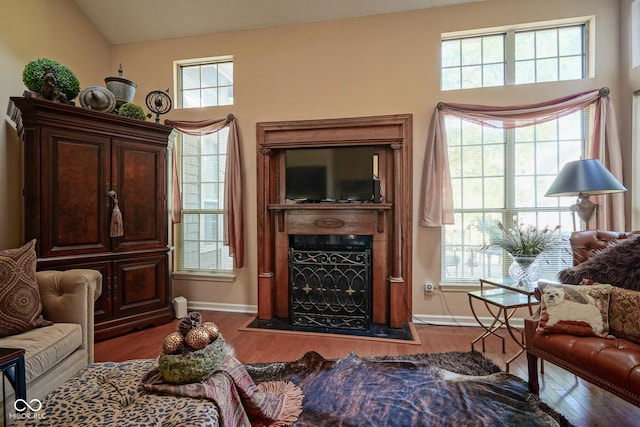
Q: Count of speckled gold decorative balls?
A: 3